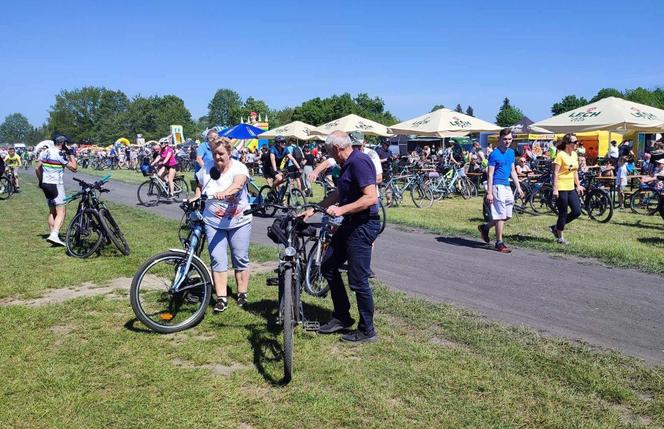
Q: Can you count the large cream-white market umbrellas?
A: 4